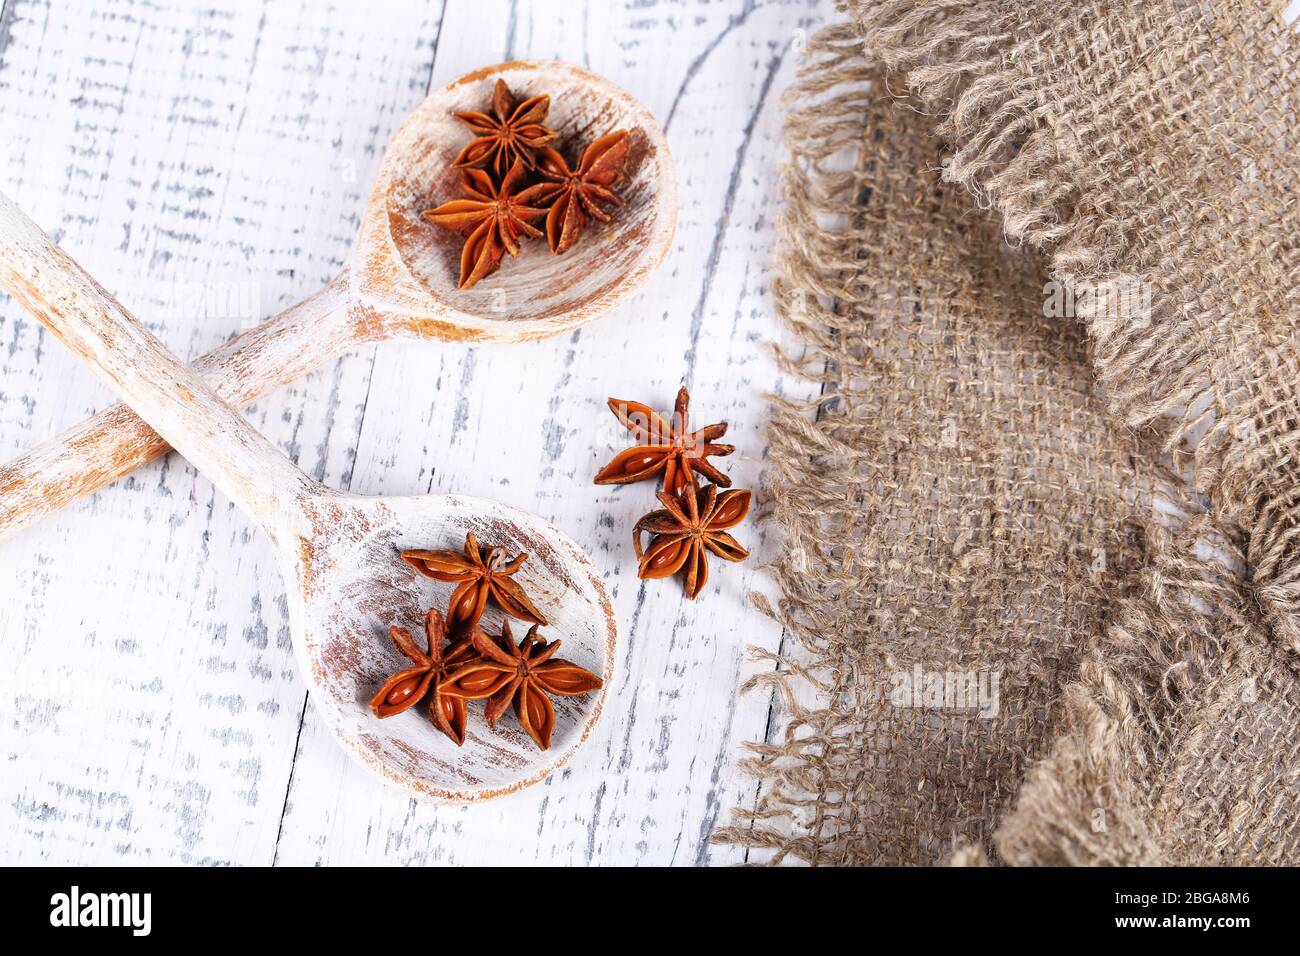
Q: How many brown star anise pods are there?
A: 8